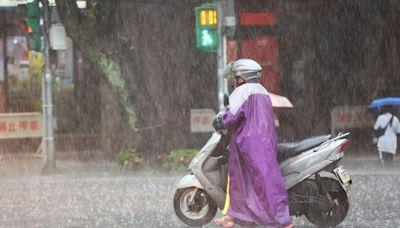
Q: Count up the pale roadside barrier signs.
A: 3